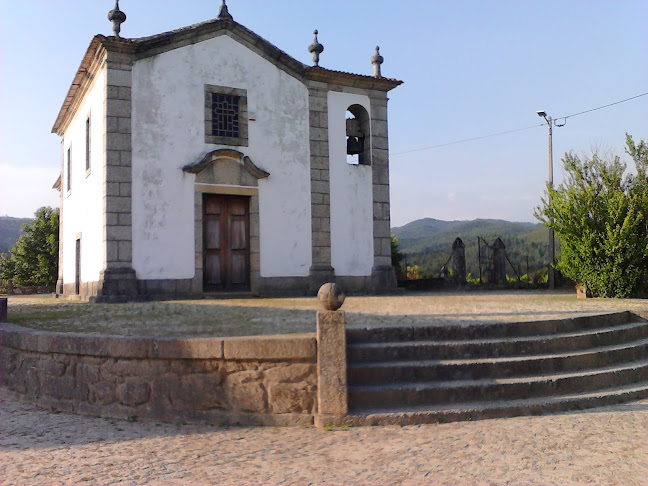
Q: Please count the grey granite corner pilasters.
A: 3